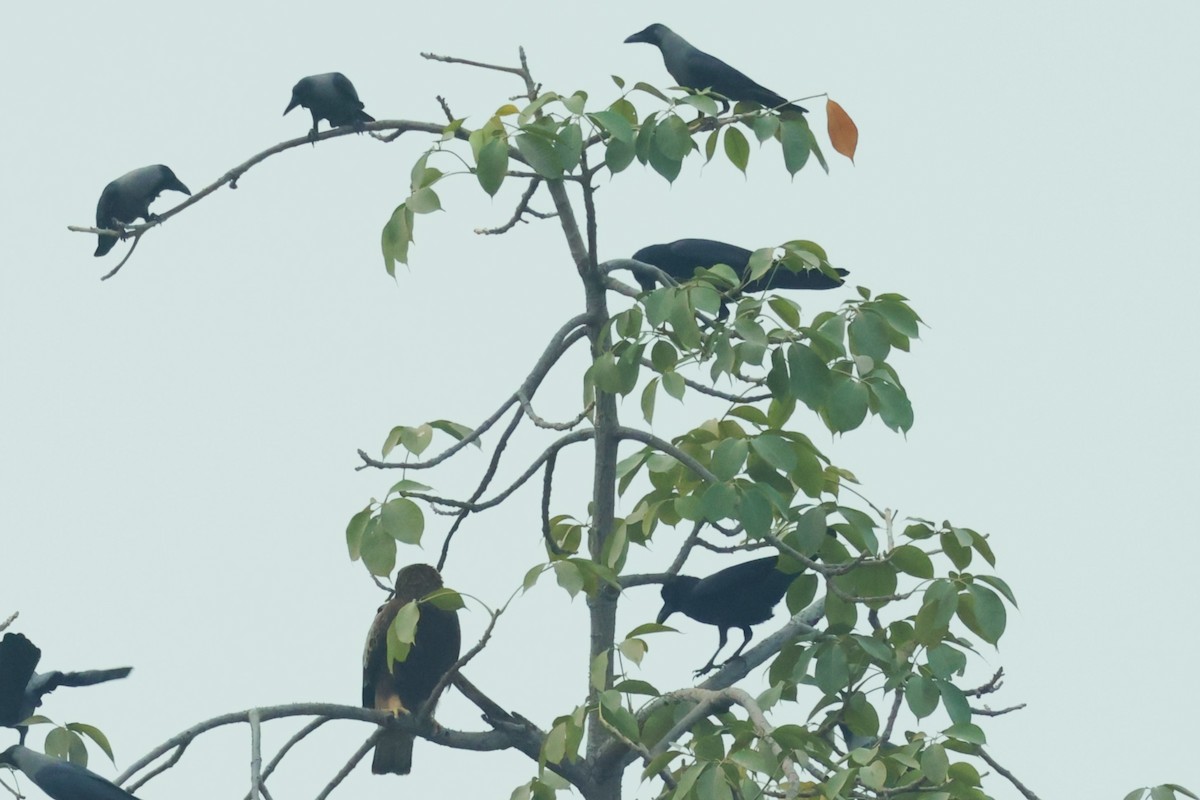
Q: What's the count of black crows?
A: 7